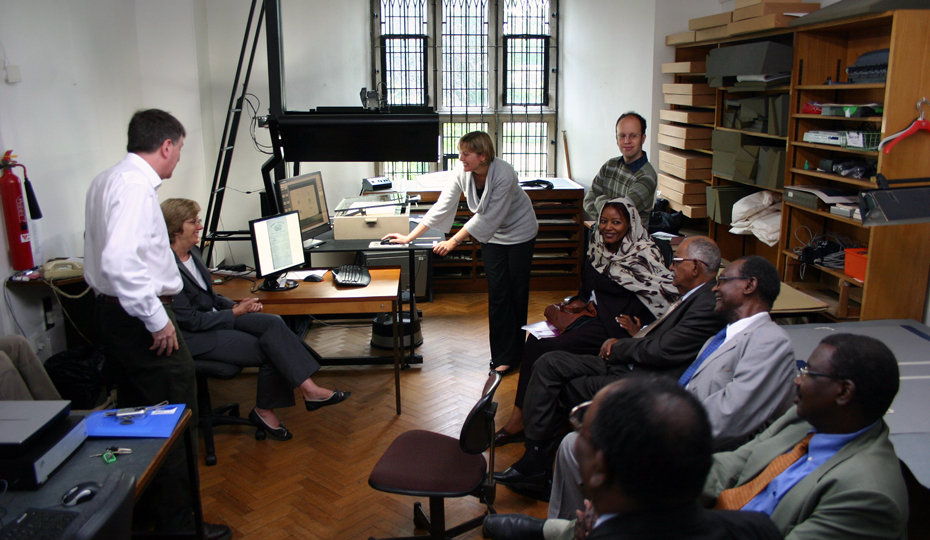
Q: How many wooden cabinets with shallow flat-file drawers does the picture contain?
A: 1